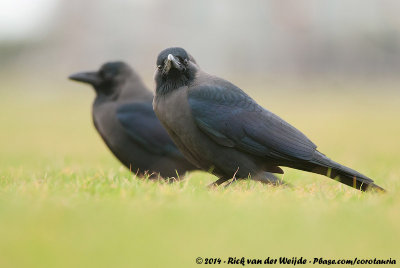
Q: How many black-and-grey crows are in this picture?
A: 2